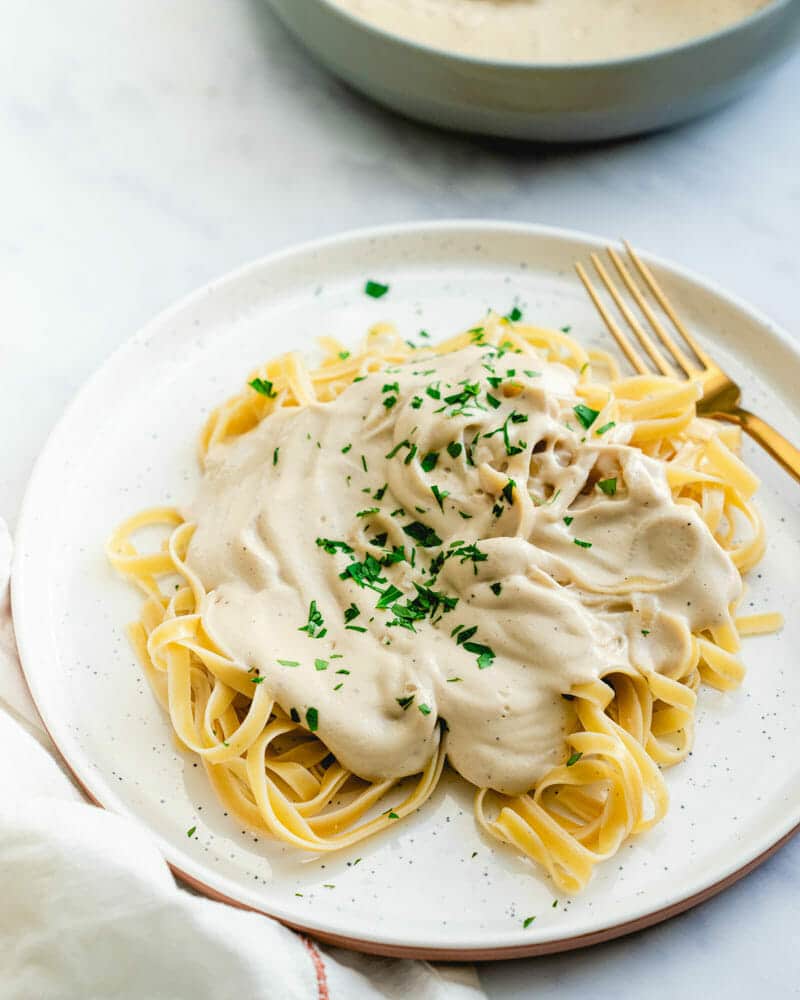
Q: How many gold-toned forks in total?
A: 1